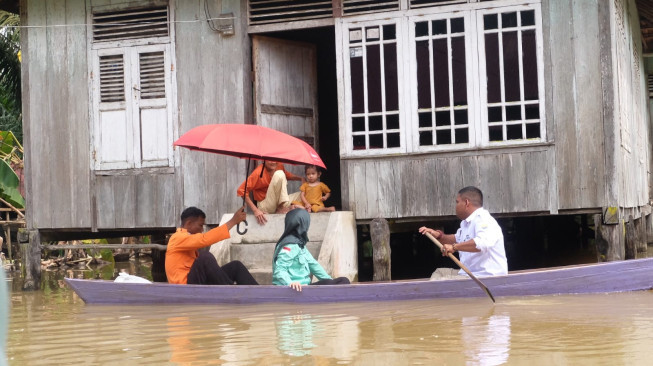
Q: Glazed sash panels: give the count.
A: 3